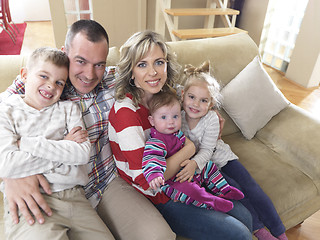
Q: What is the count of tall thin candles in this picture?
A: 0